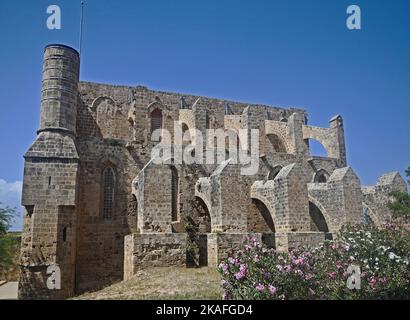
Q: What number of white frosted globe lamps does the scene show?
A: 0